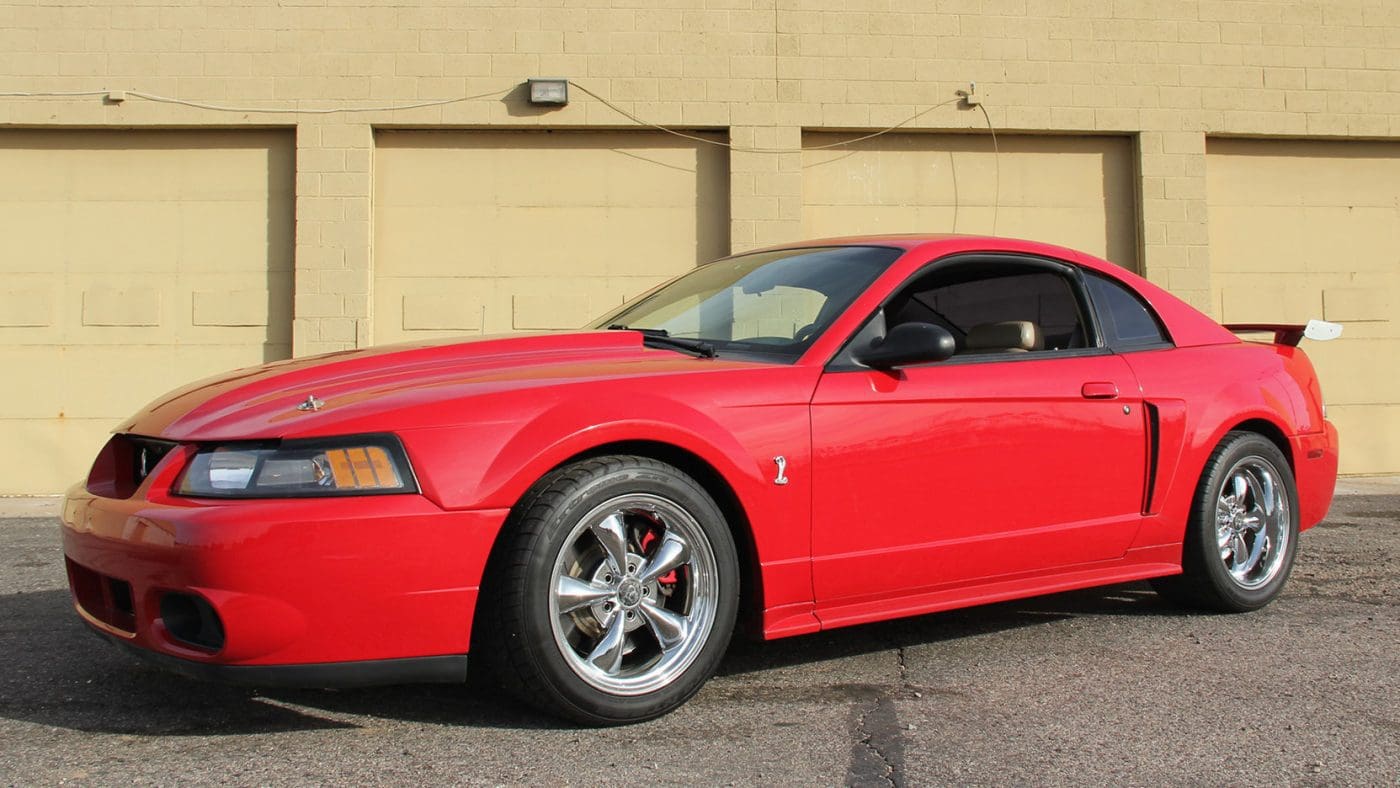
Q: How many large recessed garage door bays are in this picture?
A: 4